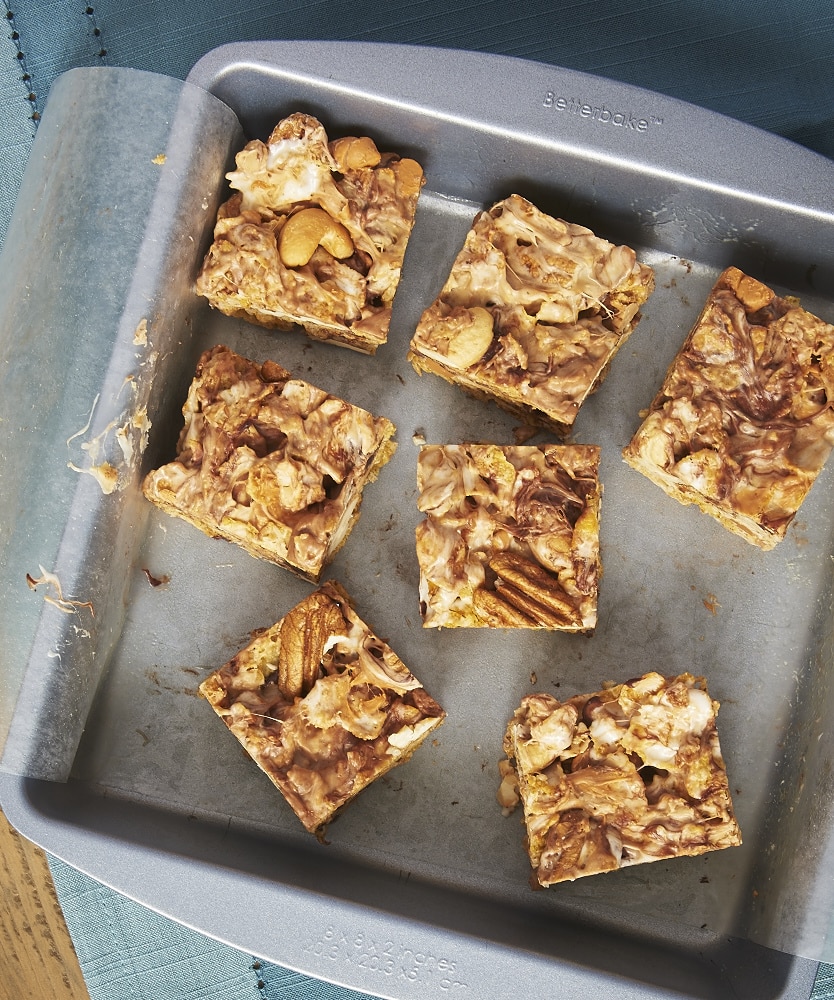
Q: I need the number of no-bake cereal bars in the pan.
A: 7